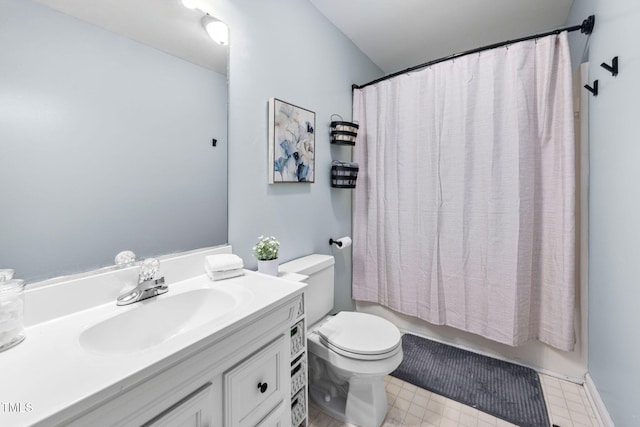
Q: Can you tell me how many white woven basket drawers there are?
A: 3